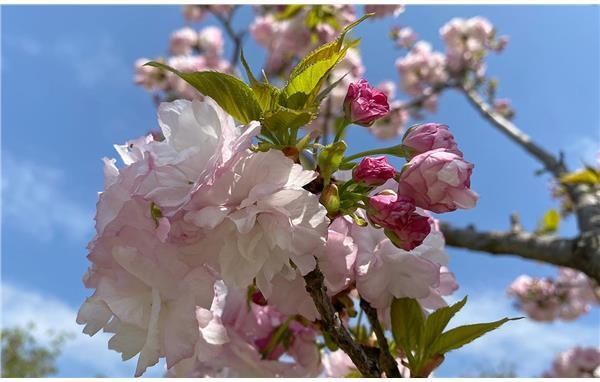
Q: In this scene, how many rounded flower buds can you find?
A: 6